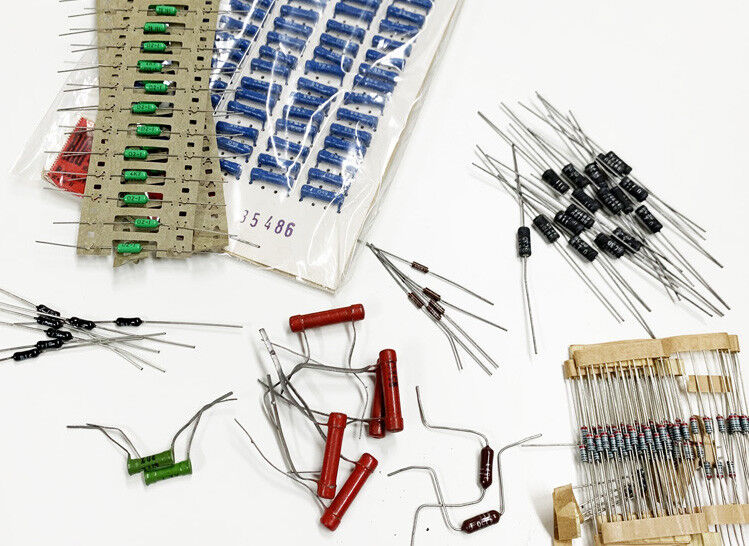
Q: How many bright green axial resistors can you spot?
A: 12